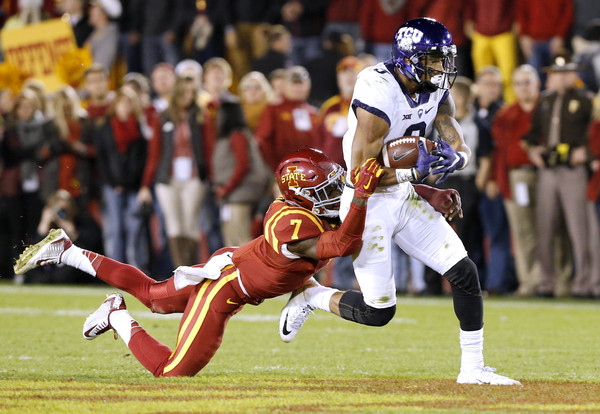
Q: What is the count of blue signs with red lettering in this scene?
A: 0